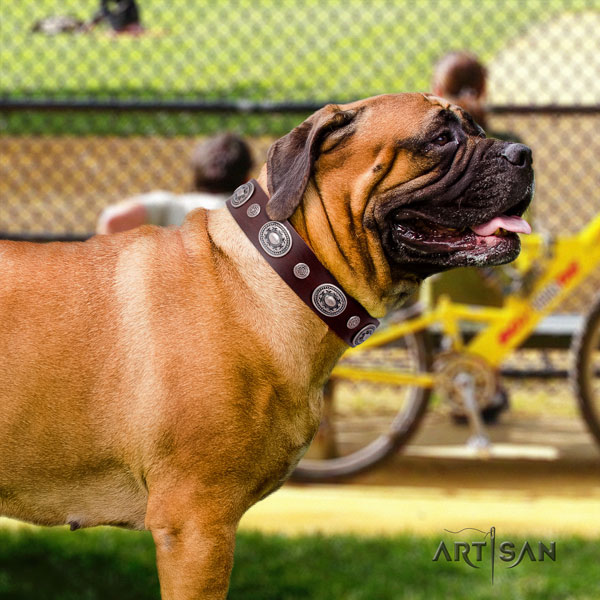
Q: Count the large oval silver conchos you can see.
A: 4